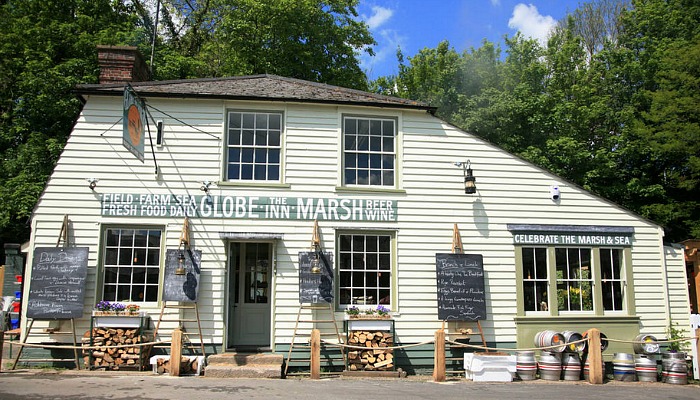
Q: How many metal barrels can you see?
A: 11